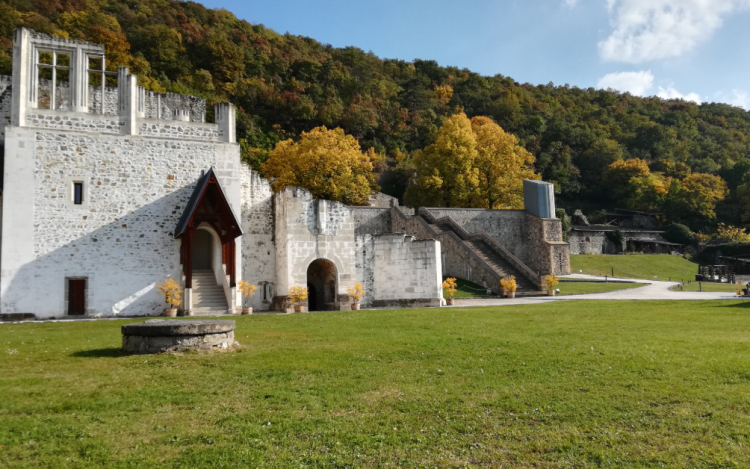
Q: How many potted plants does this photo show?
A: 7